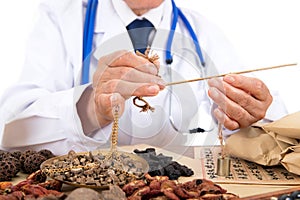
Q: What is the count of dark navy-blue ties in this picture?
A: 1